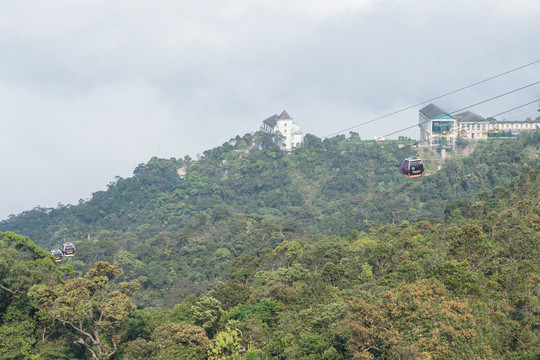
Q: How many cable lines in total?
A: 3